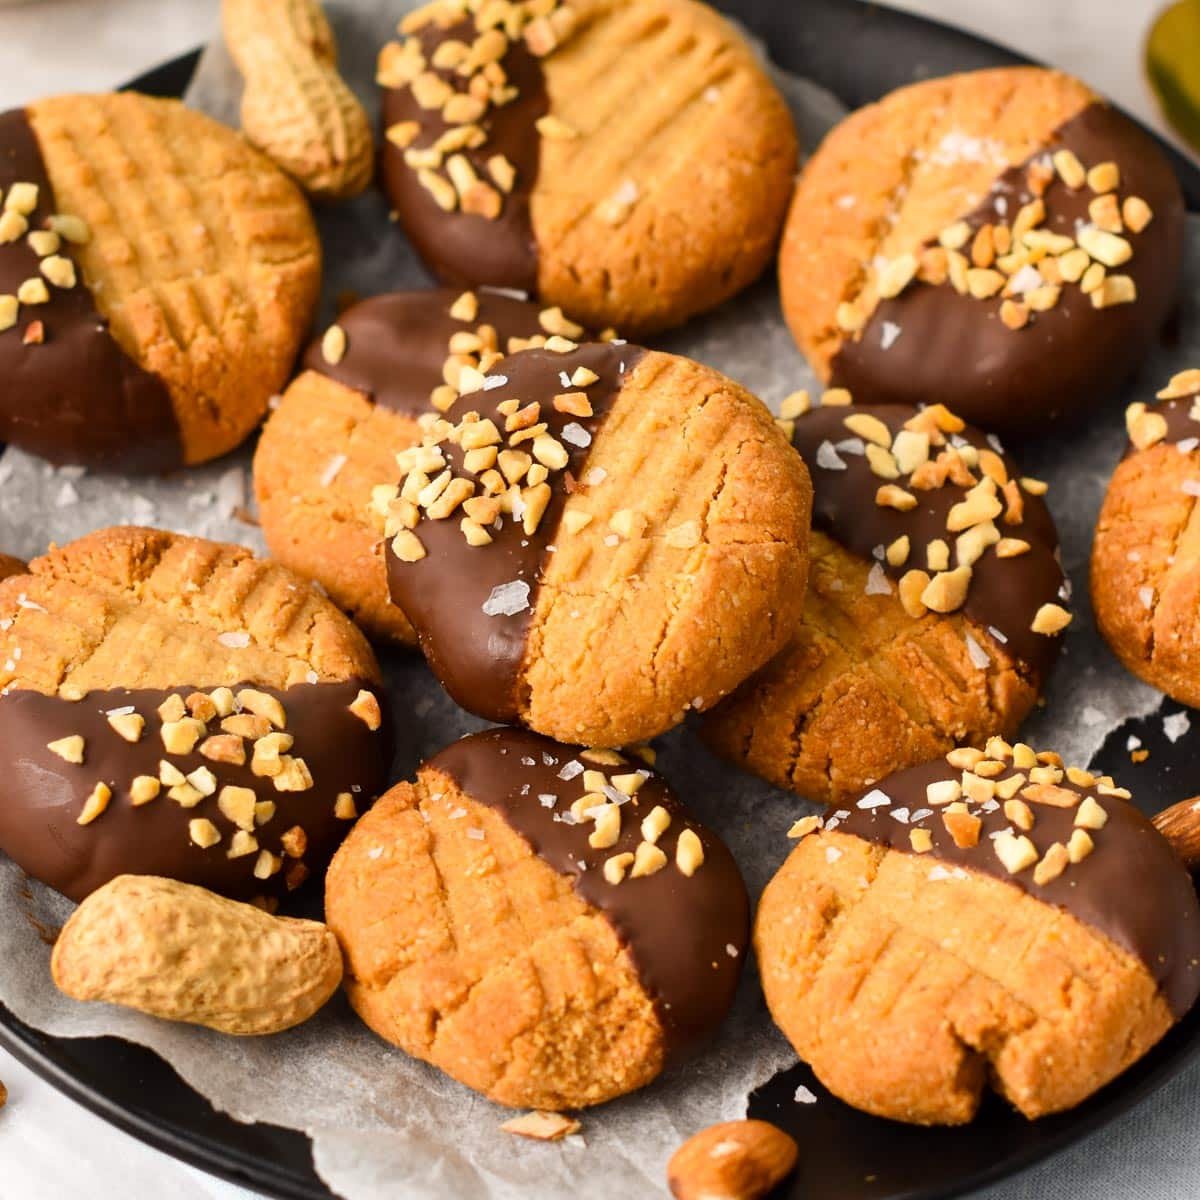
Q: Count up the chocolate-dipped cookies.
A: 10